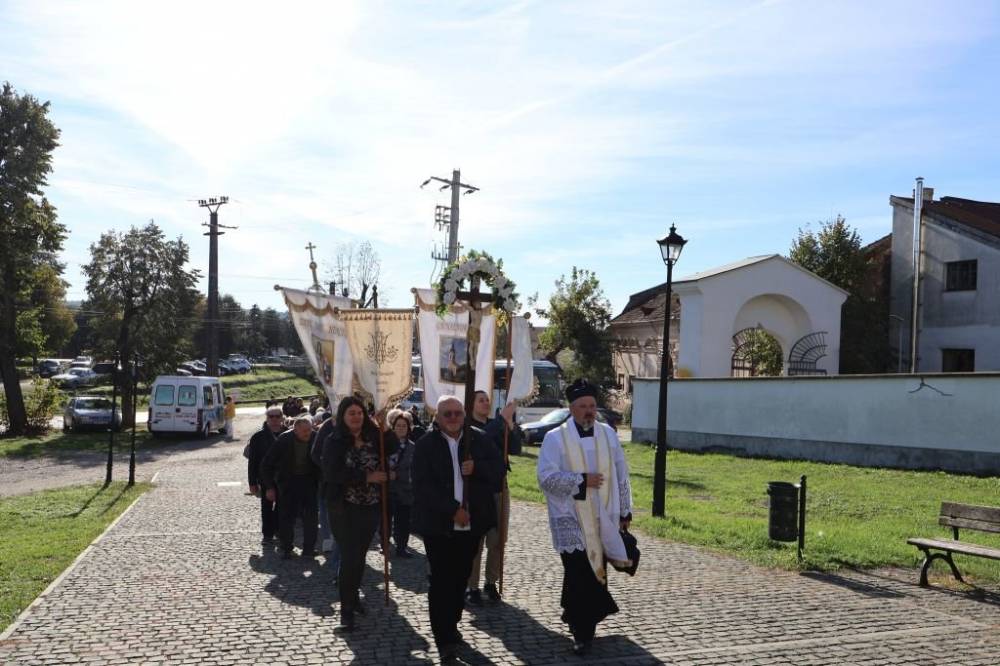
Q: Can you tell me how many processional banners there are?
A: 4